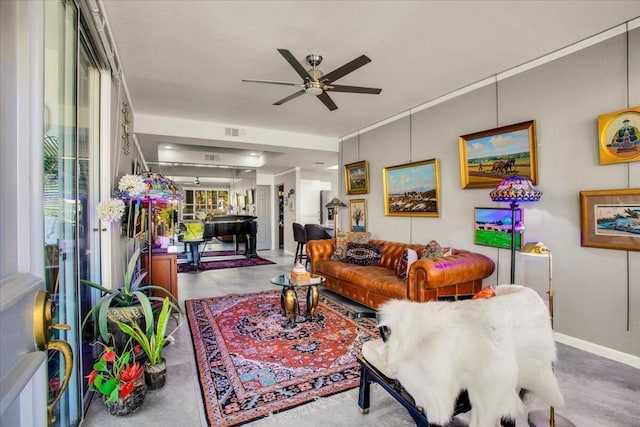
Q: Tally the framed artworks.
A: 7